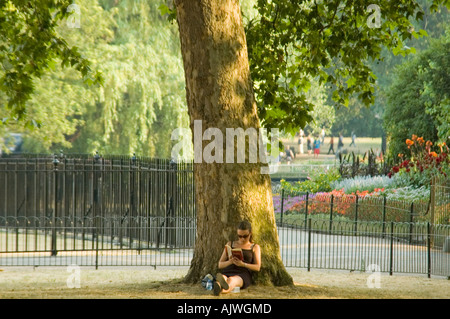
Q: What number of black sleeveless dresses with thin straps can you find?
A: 1